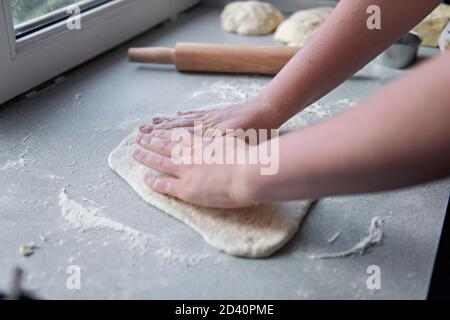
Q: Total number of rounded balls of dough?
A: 2